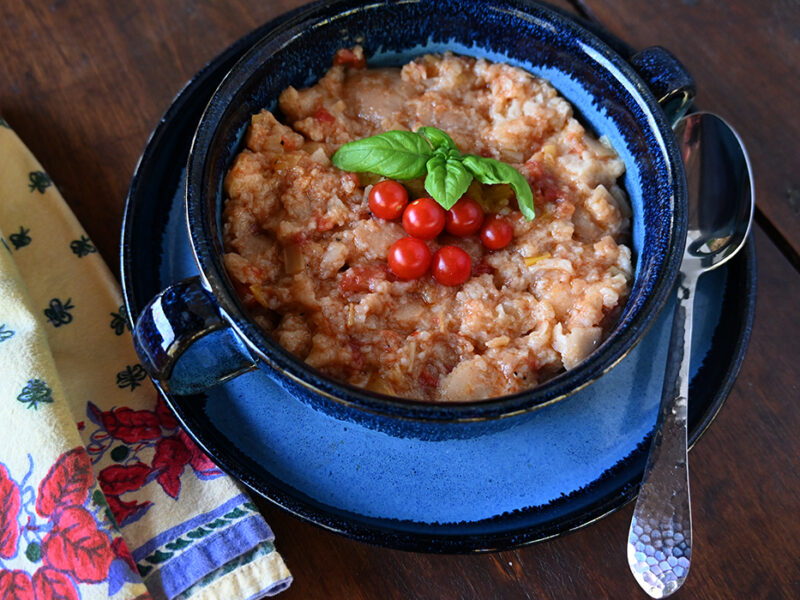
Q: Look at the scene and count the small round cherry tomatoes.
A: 6